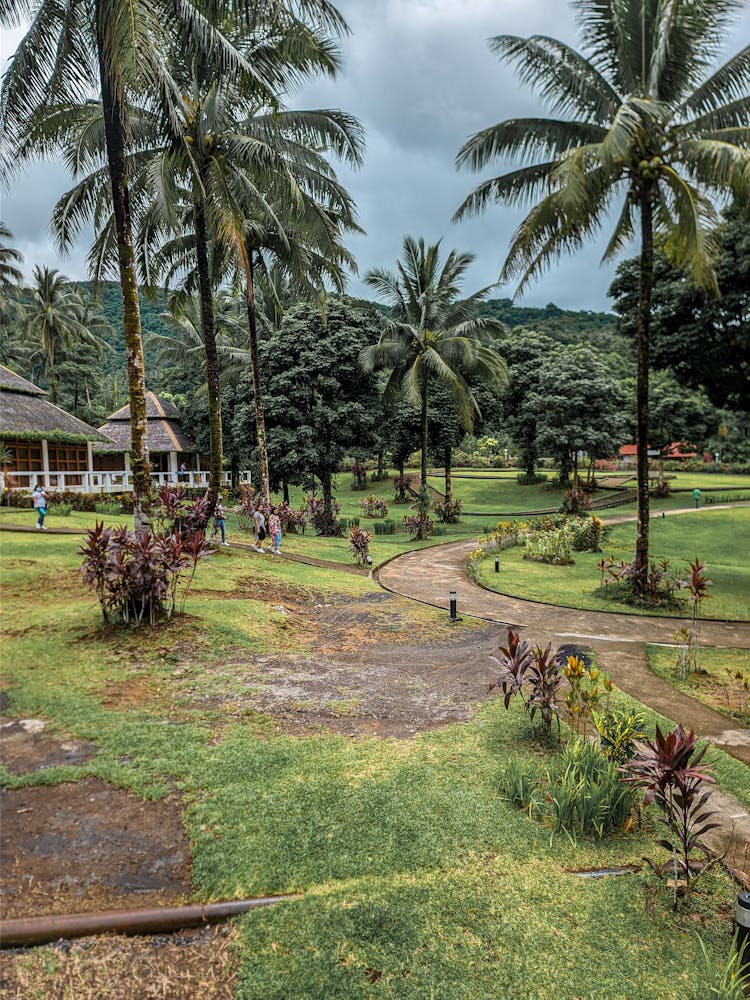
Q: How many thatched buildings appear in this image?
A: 2